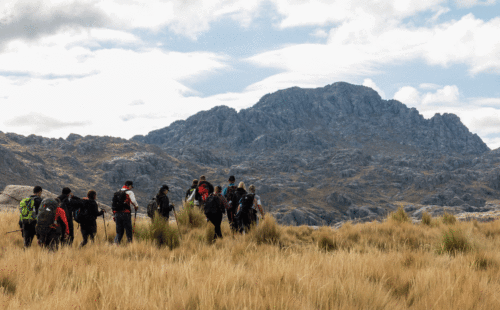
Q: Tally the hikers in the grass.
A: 12